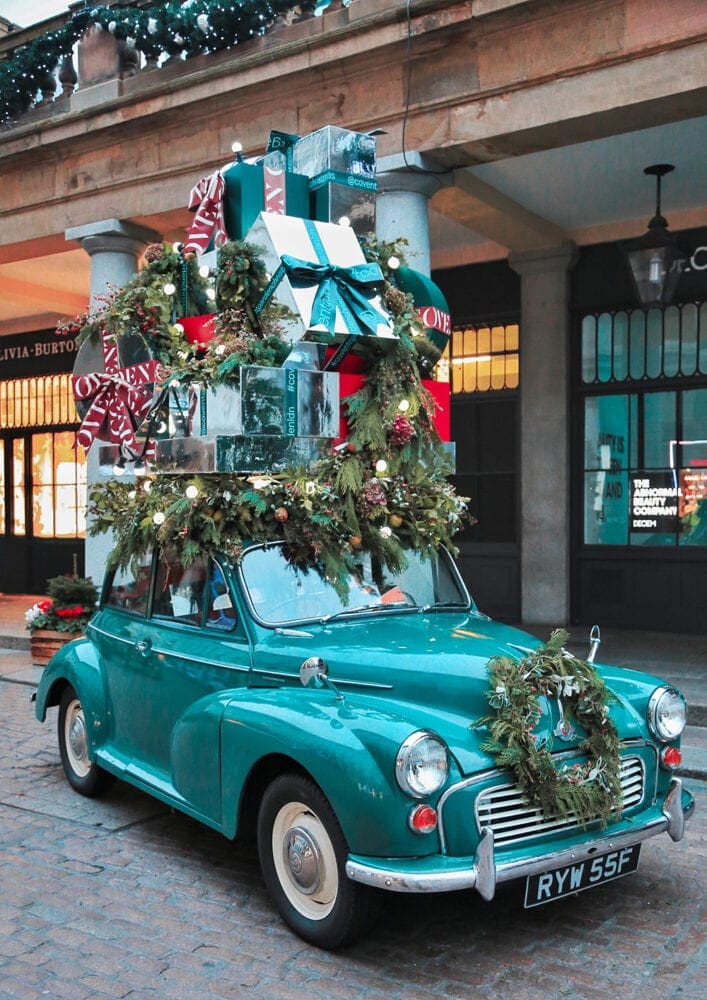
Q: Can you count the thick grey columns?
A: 3